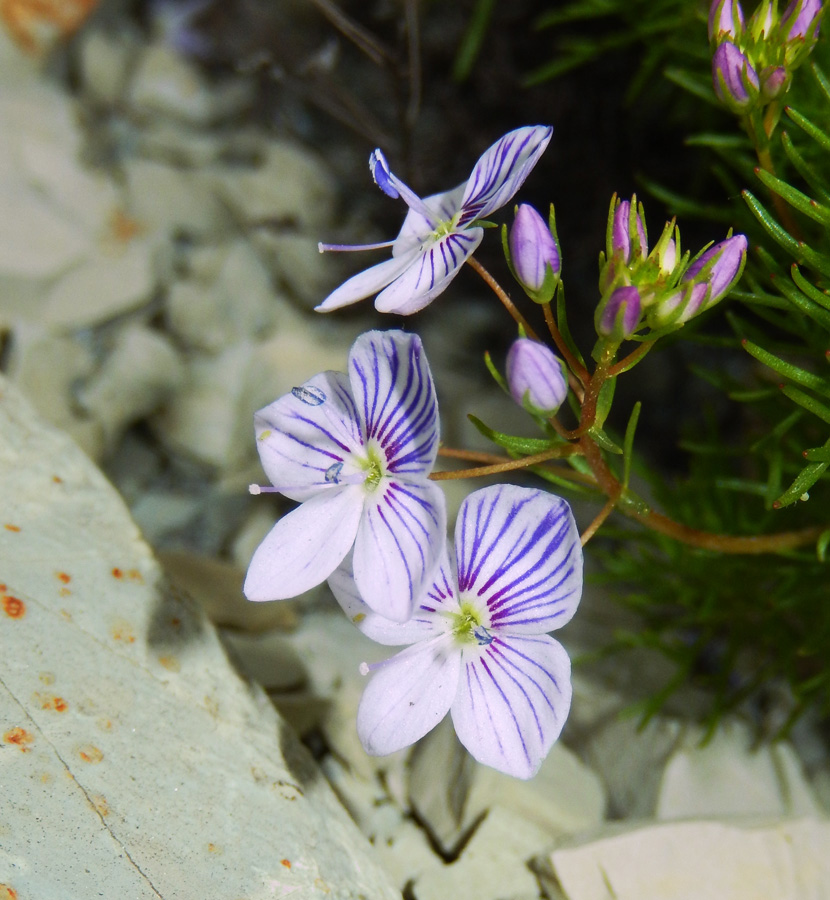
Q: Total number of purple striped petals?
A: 9